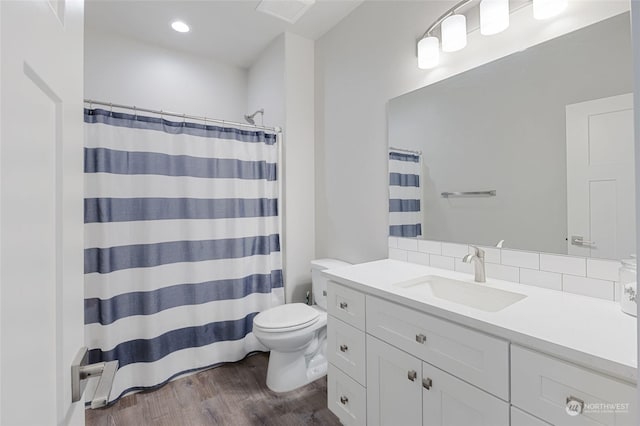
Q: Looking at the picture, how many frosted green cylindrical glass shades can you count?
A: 0